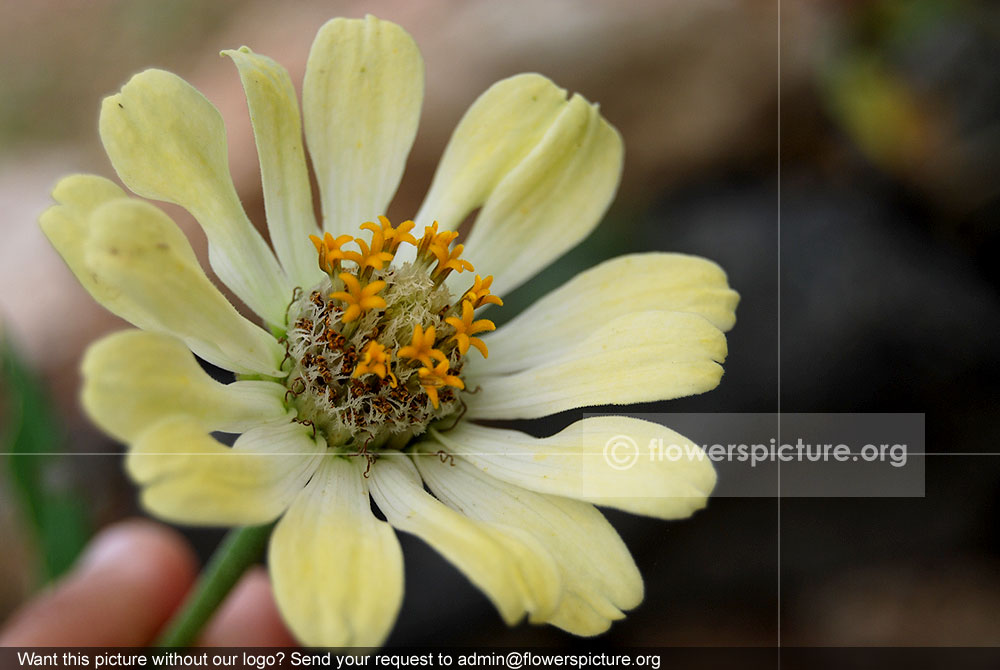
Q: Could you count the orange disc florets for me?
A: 11